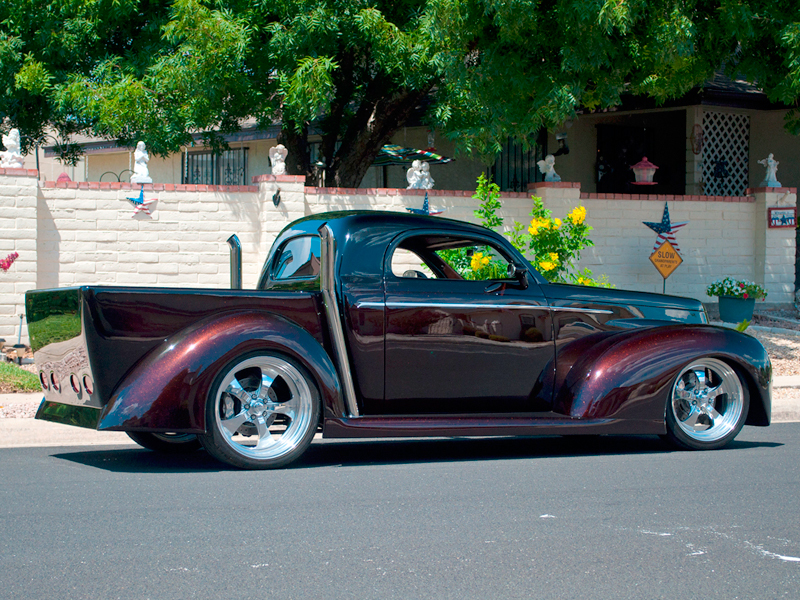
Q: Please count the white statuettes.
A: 6